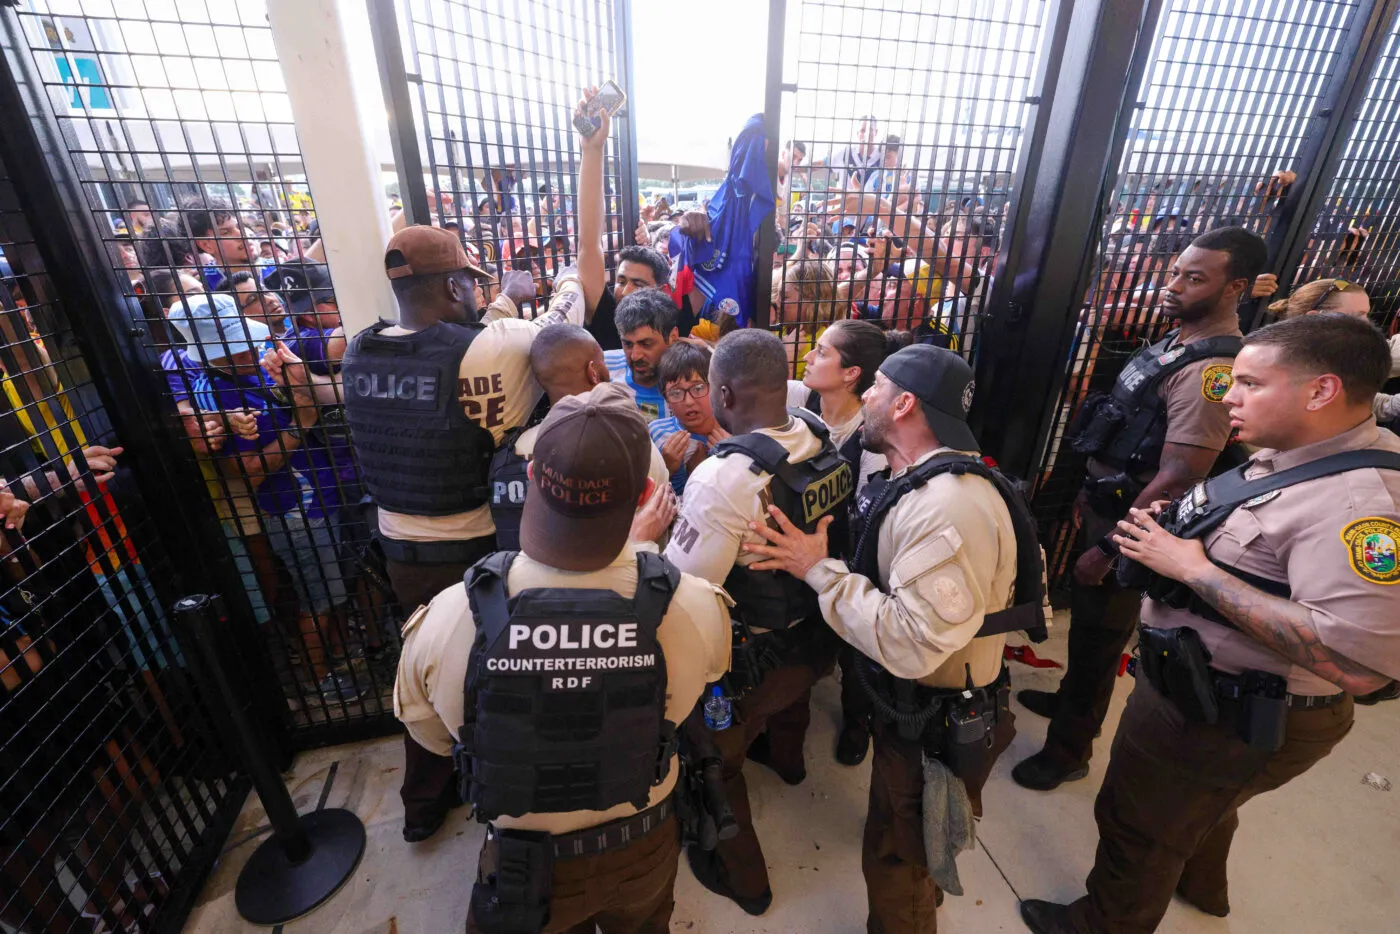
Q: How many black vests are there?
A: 8